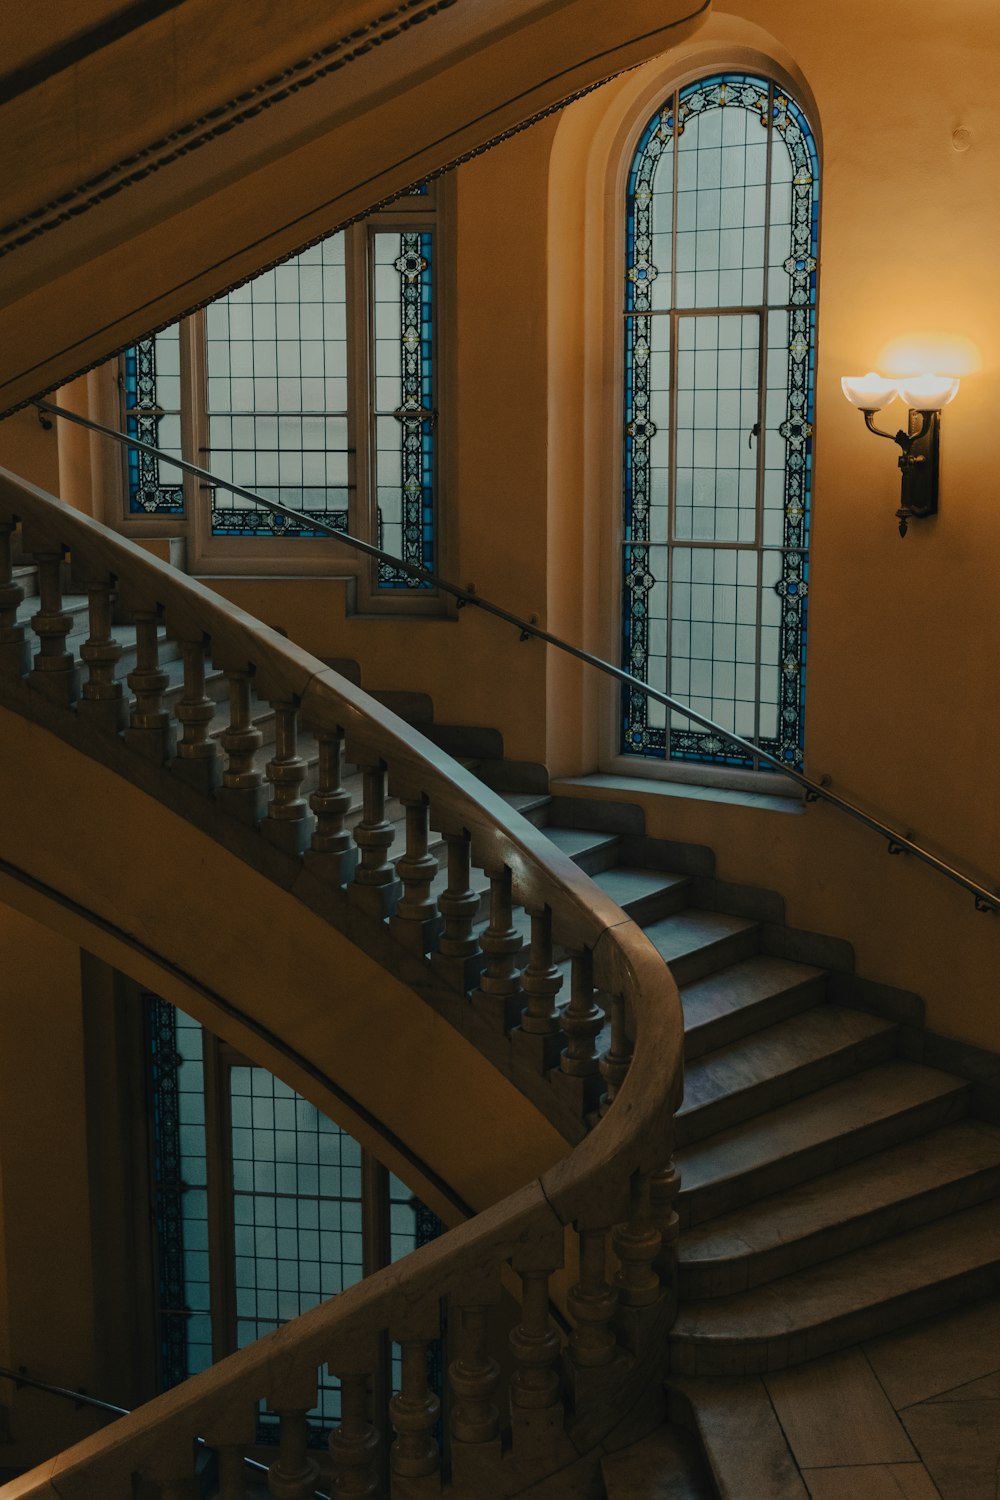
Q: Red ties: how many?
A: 0